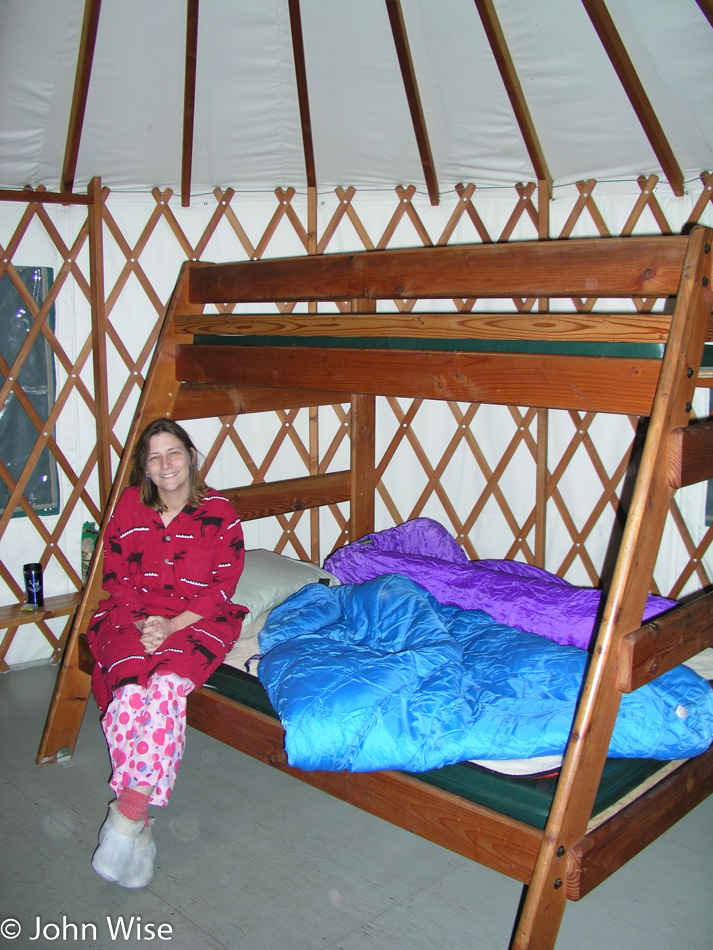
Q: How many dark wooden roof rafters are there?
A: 7